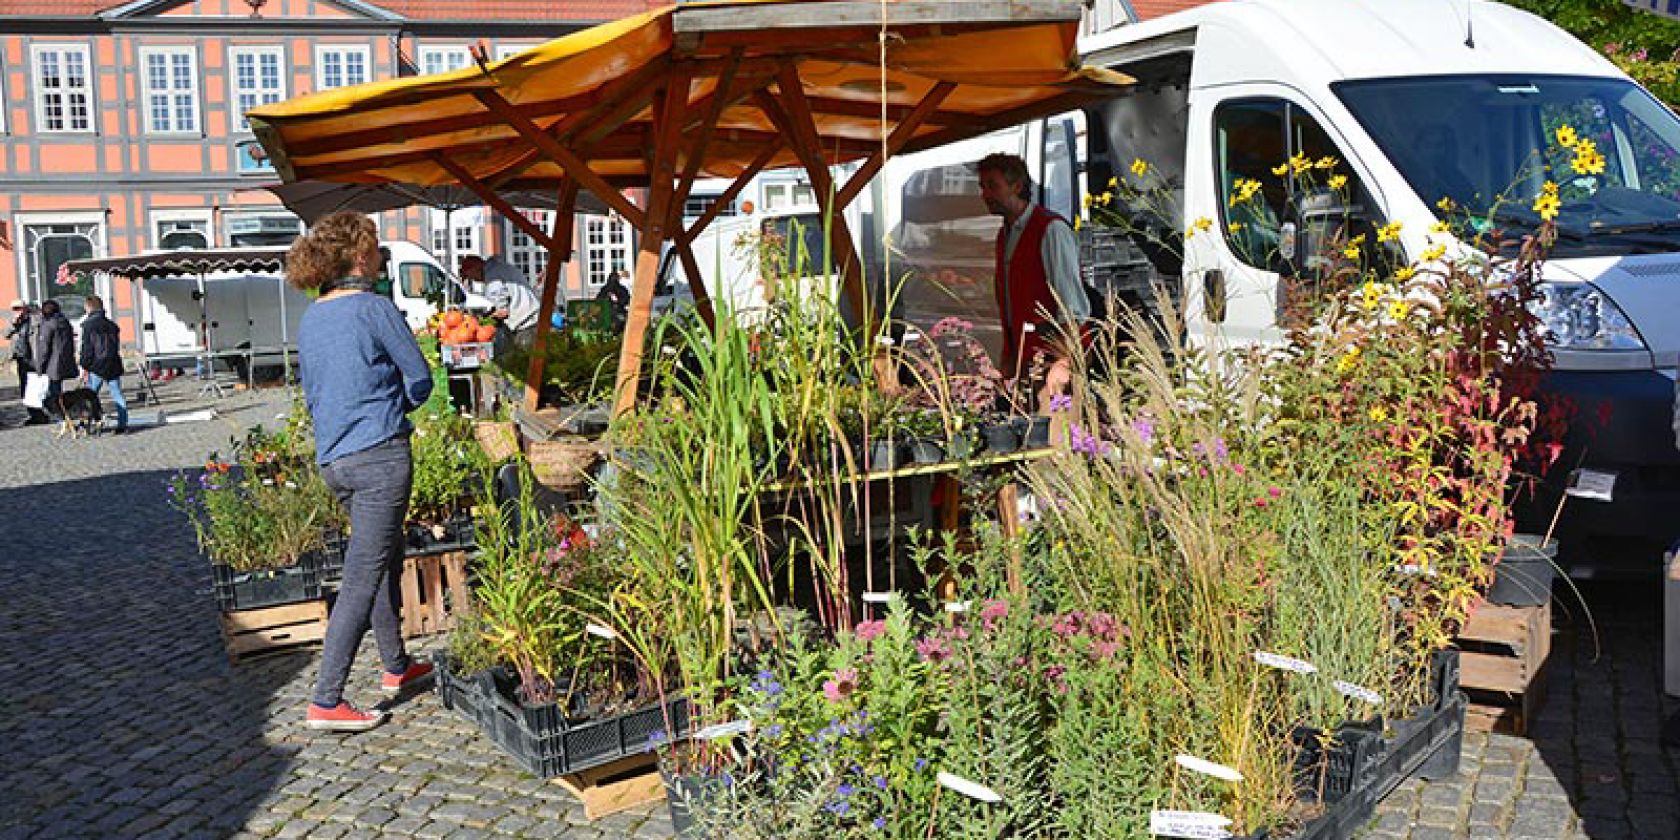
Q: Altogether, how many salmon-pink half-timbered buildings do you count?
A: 1